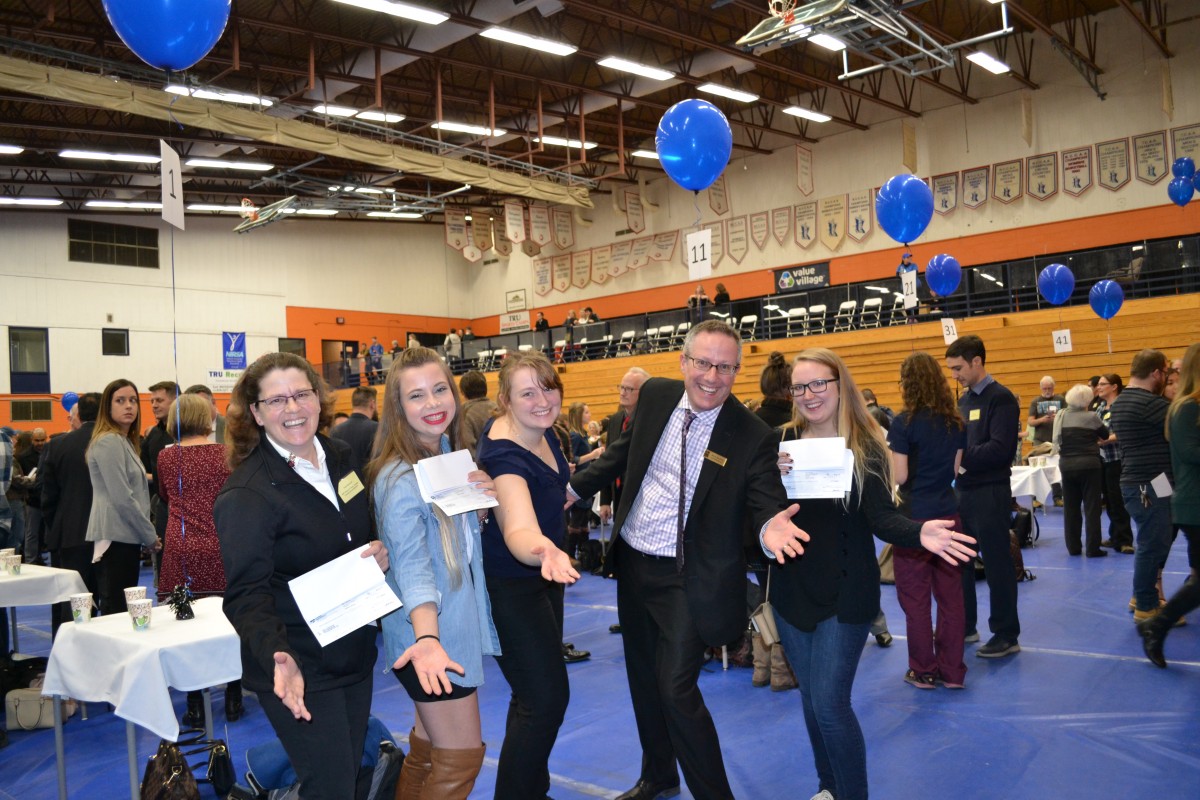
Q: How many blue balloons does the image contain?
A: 10